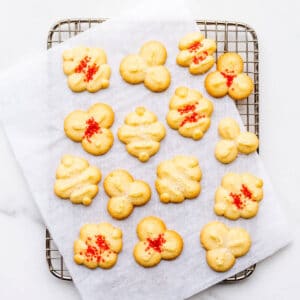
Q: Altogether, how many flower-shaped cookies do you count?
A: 7